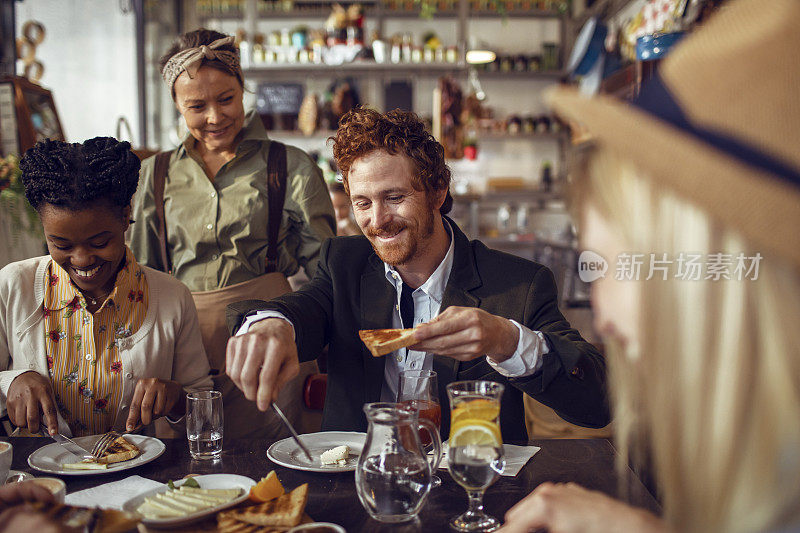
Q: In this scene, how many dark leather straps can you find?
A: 2